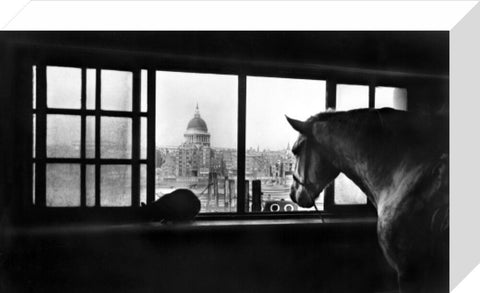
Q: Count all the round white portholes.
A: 2